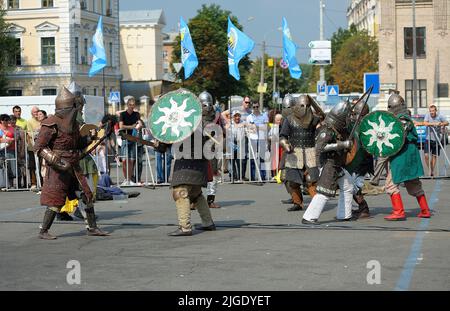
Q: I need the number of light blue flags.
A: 4